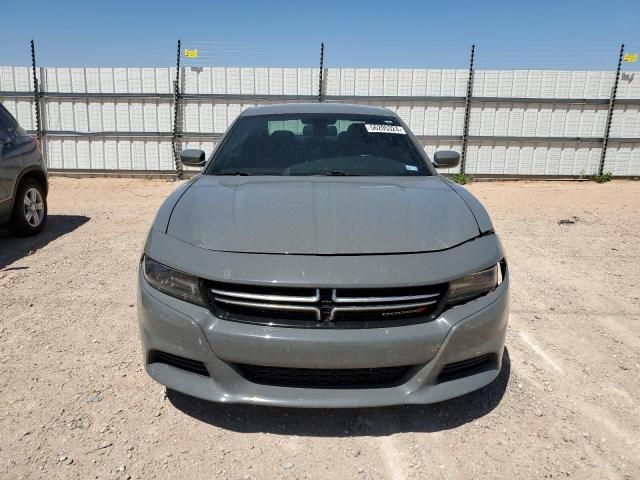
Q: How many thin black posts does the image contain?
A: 5